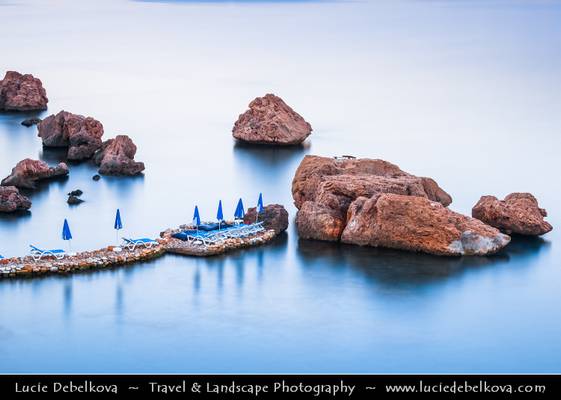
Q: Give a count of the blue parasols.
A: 6